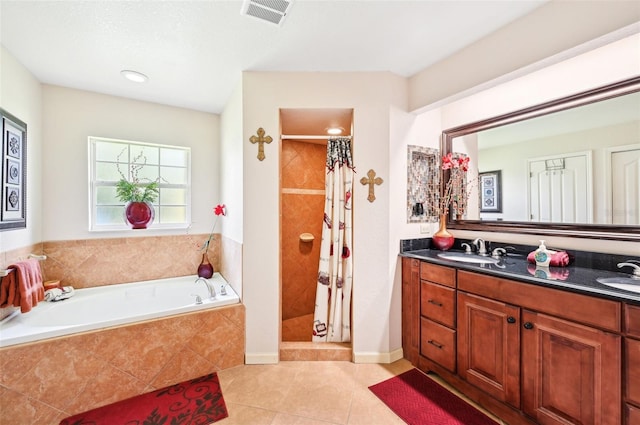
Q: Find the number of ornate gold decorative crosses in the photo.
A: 2